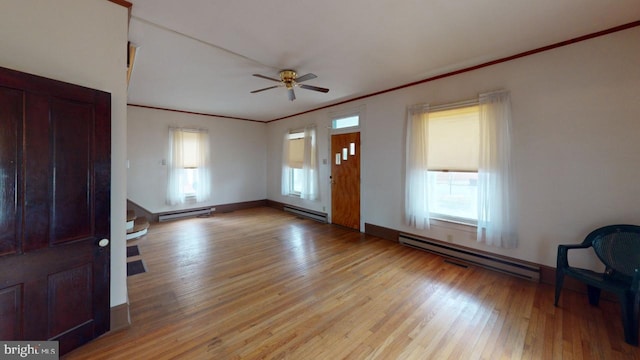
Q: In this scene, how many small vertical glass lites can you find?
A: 3